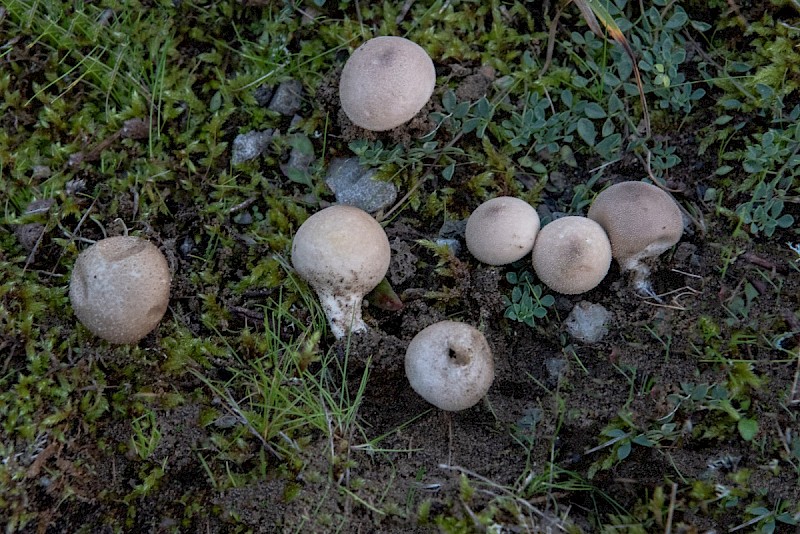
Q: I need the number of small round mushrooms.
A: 7